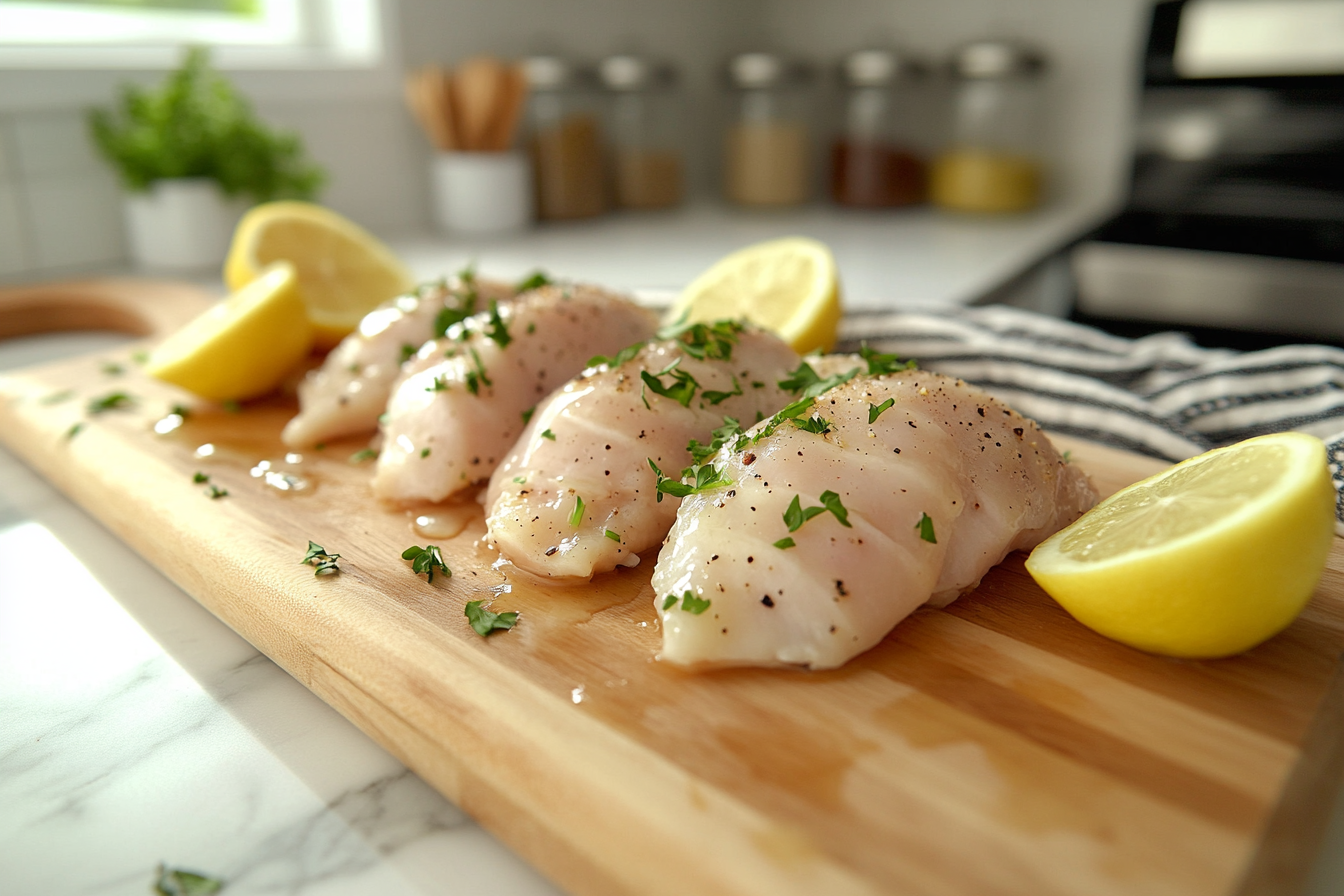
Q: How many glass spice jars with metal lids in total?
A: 5